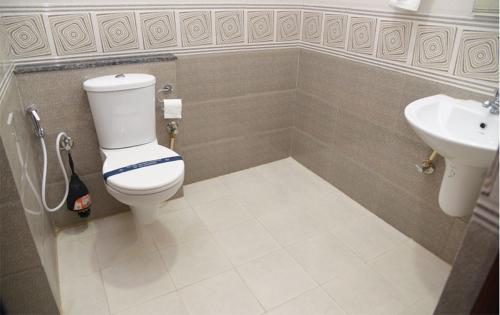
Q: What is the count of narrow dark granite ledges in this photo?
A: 1